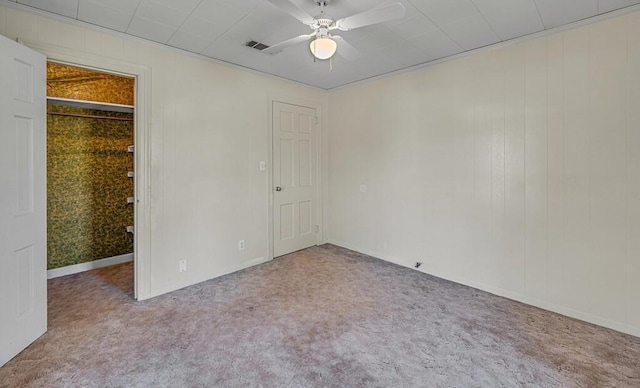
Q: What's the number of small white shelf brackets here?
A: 4